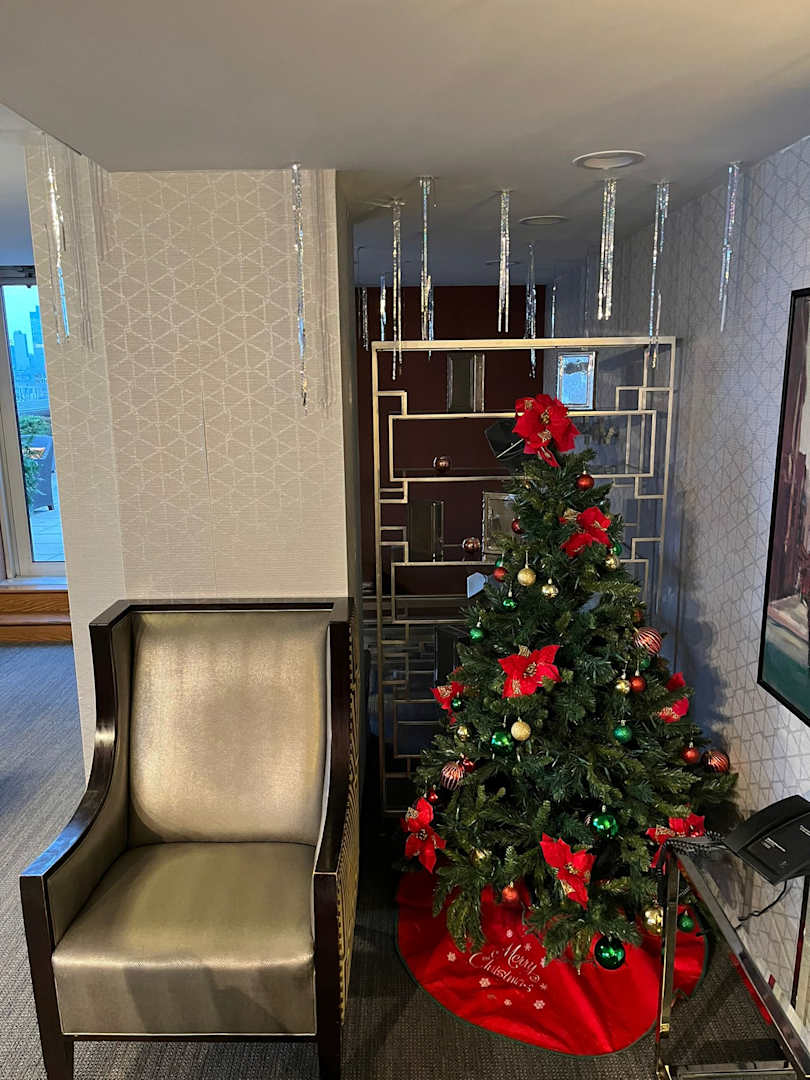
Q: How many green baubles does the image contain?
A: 11